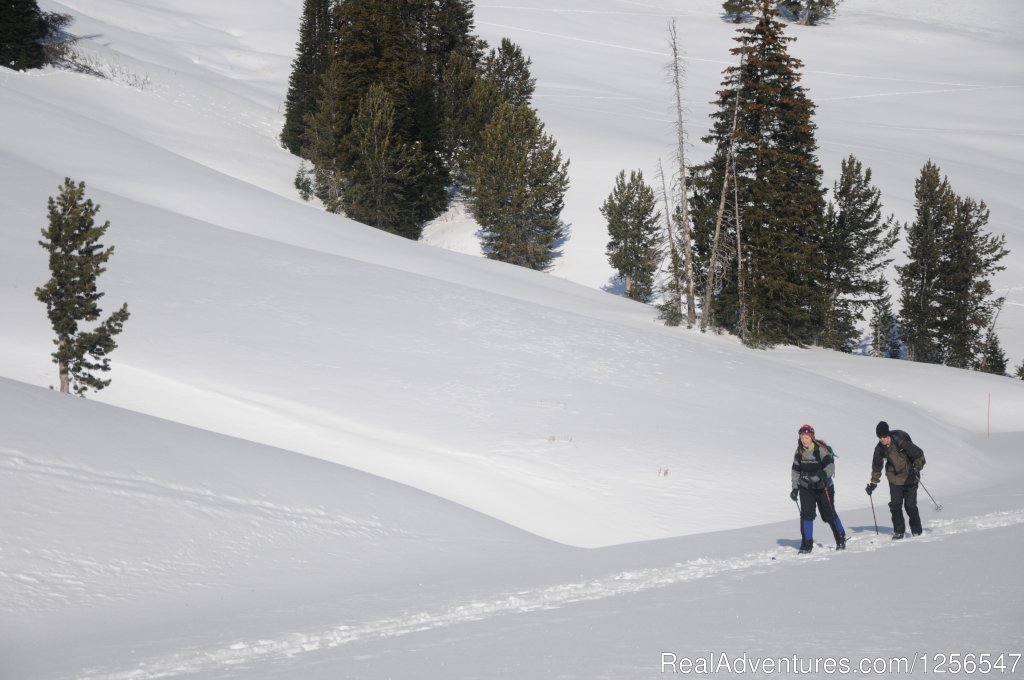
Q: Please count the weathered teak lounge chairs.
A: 0